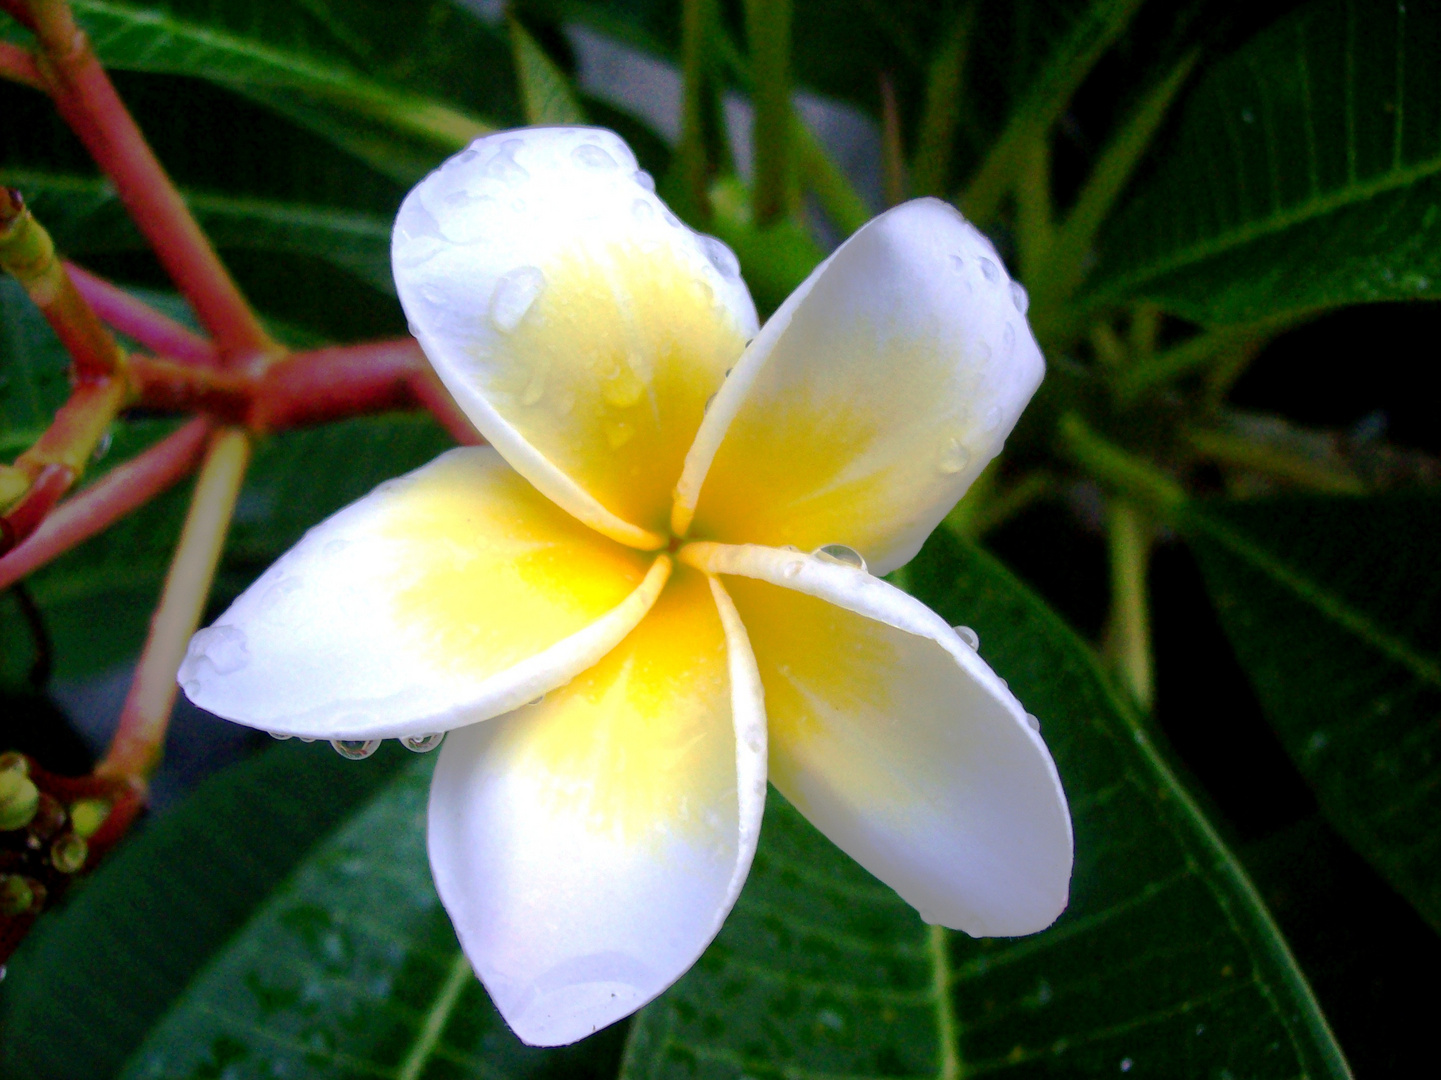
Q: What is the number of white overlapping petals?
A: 5